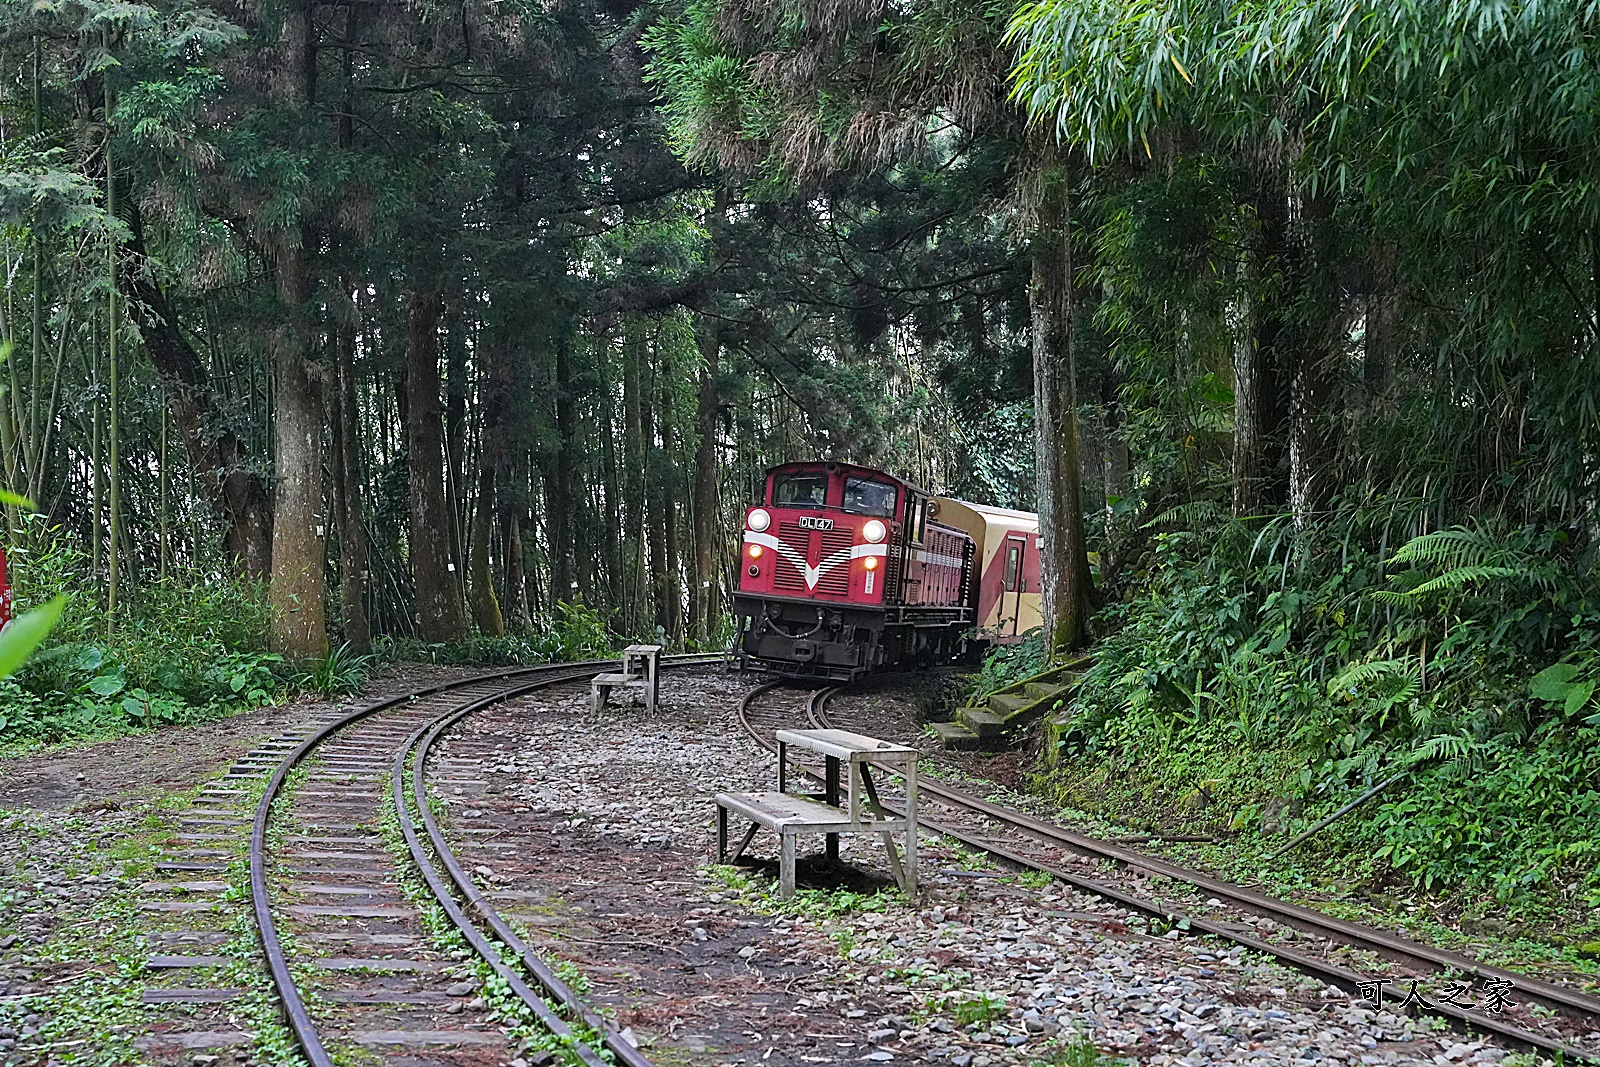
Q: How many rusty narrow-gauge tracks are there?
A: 2